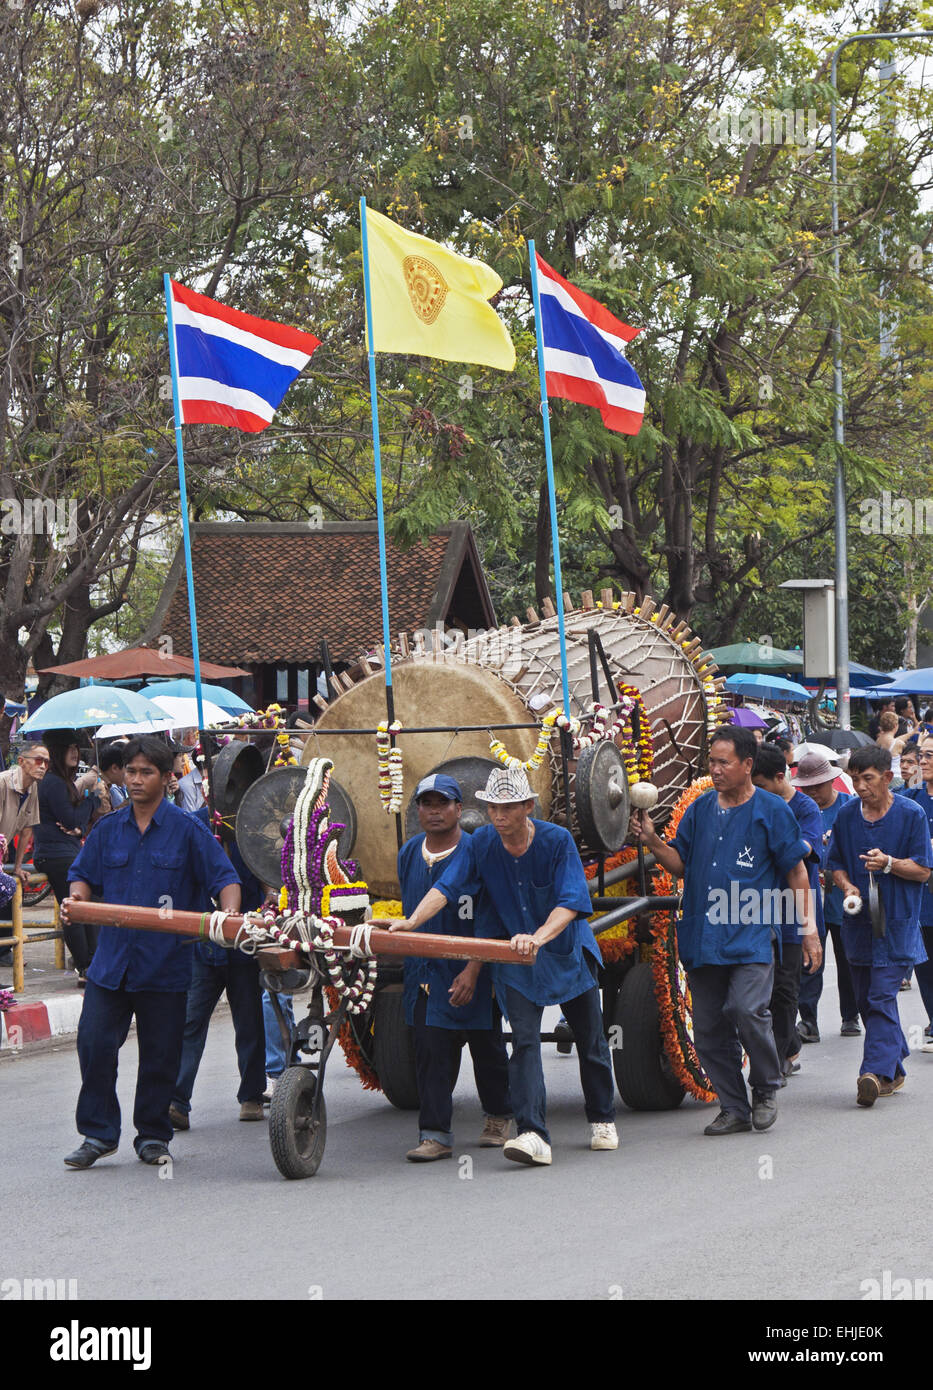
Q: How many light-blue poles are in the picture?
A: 3